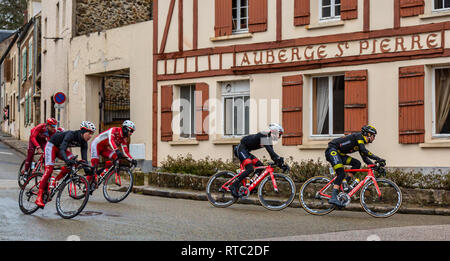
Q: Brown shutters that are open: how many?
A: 10